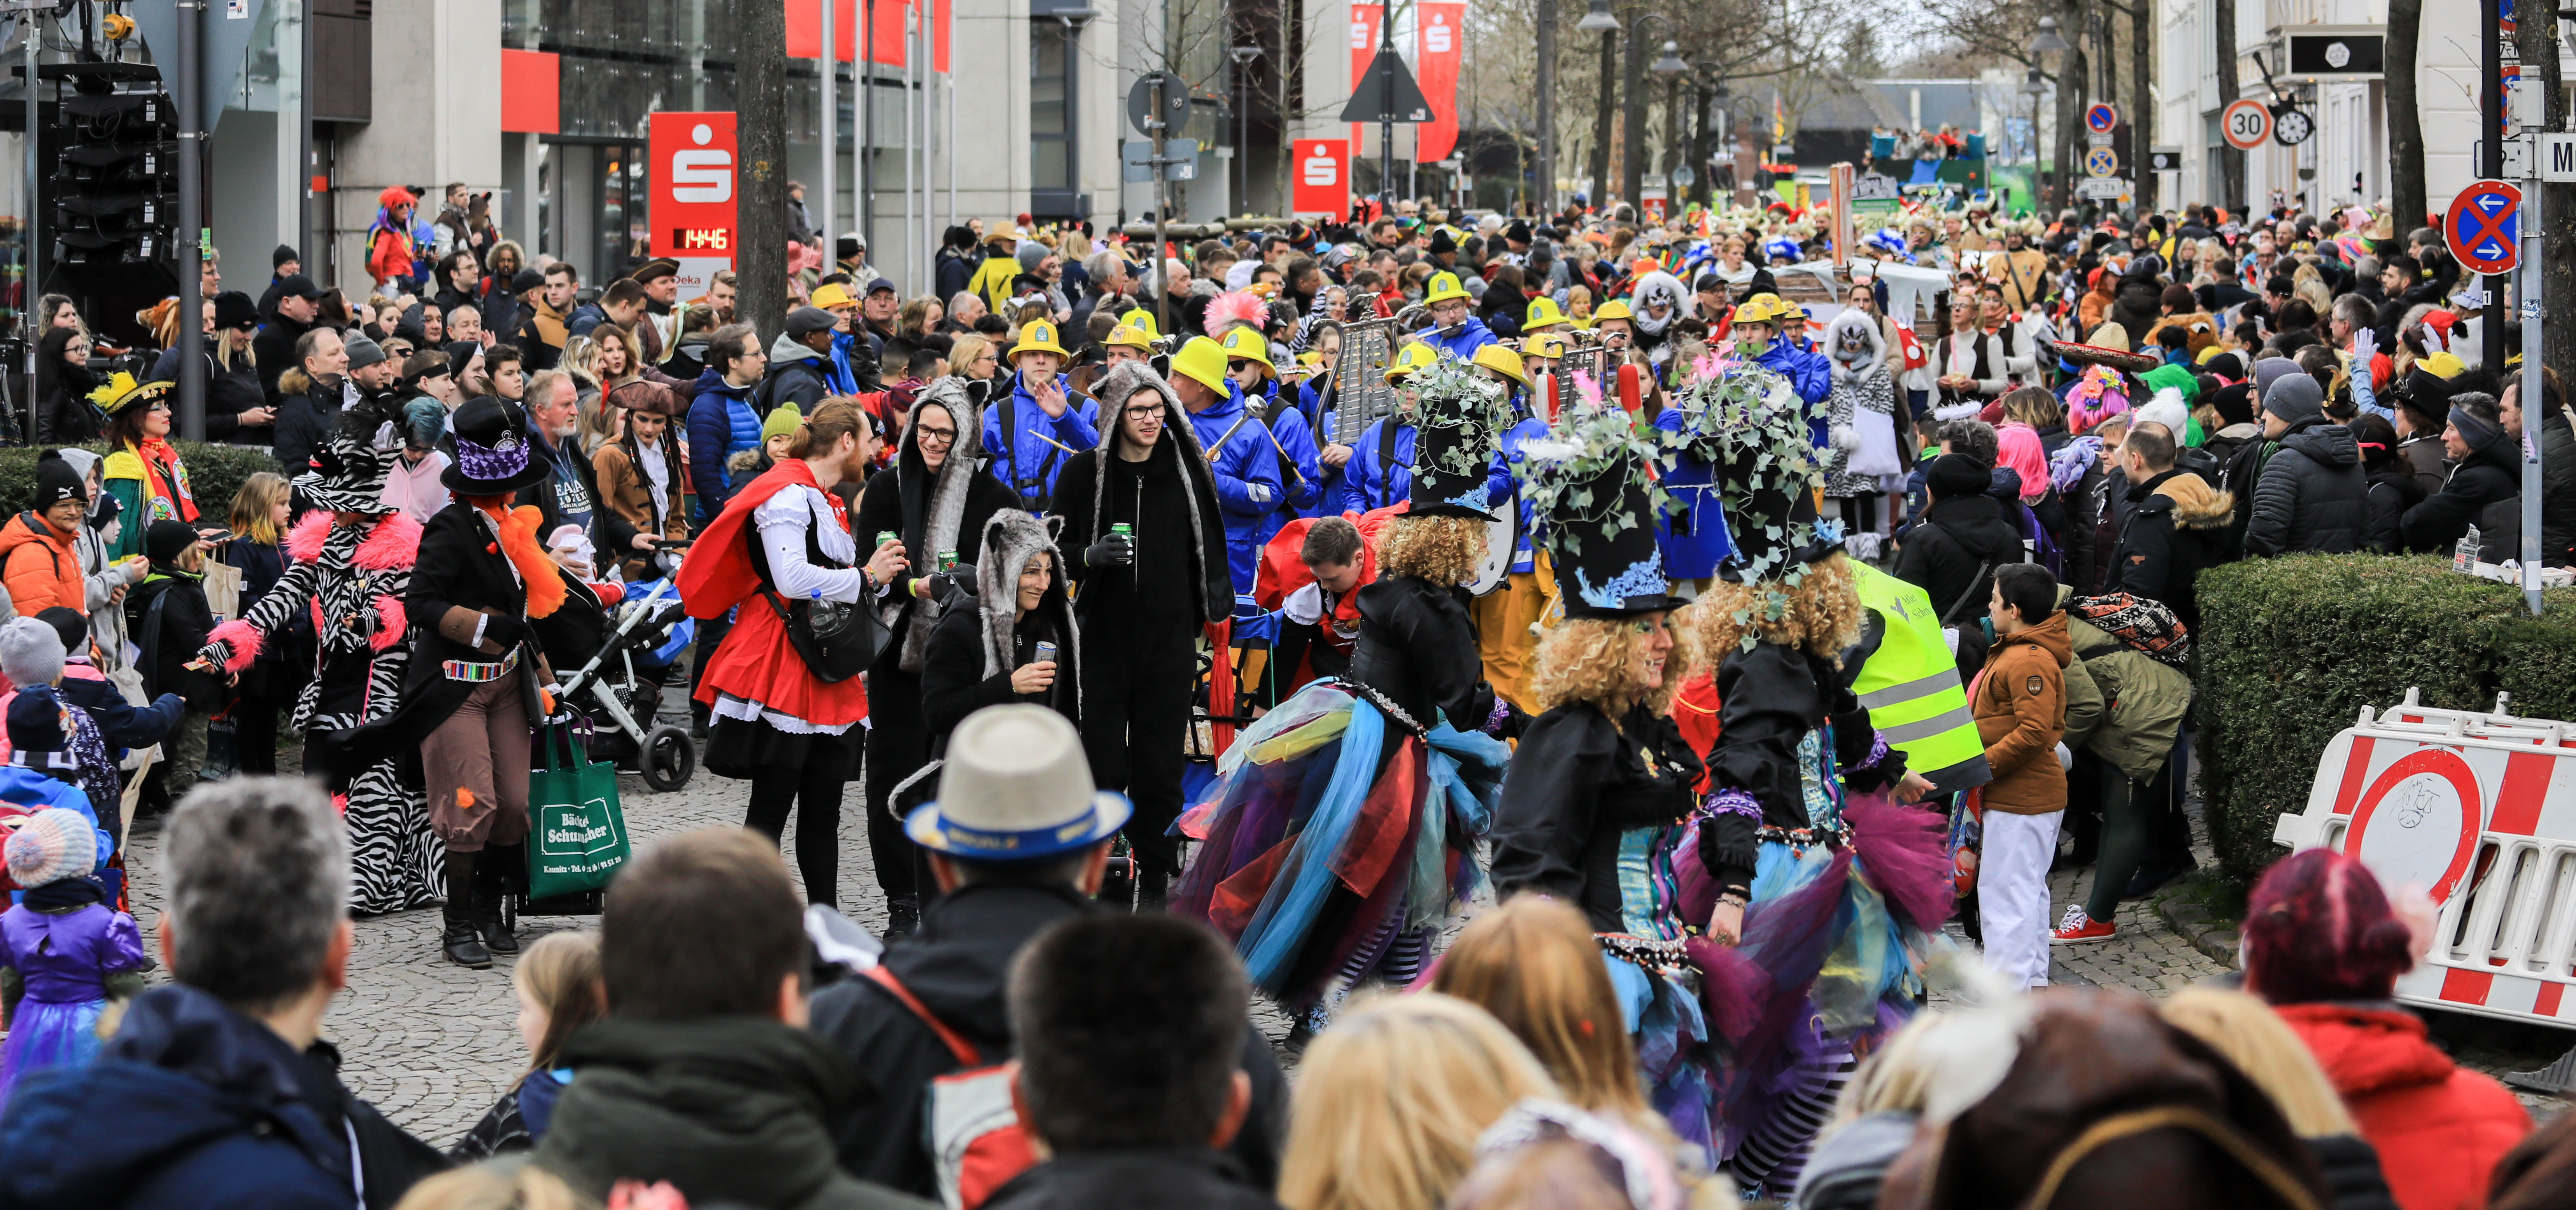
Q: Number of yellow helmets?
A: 14